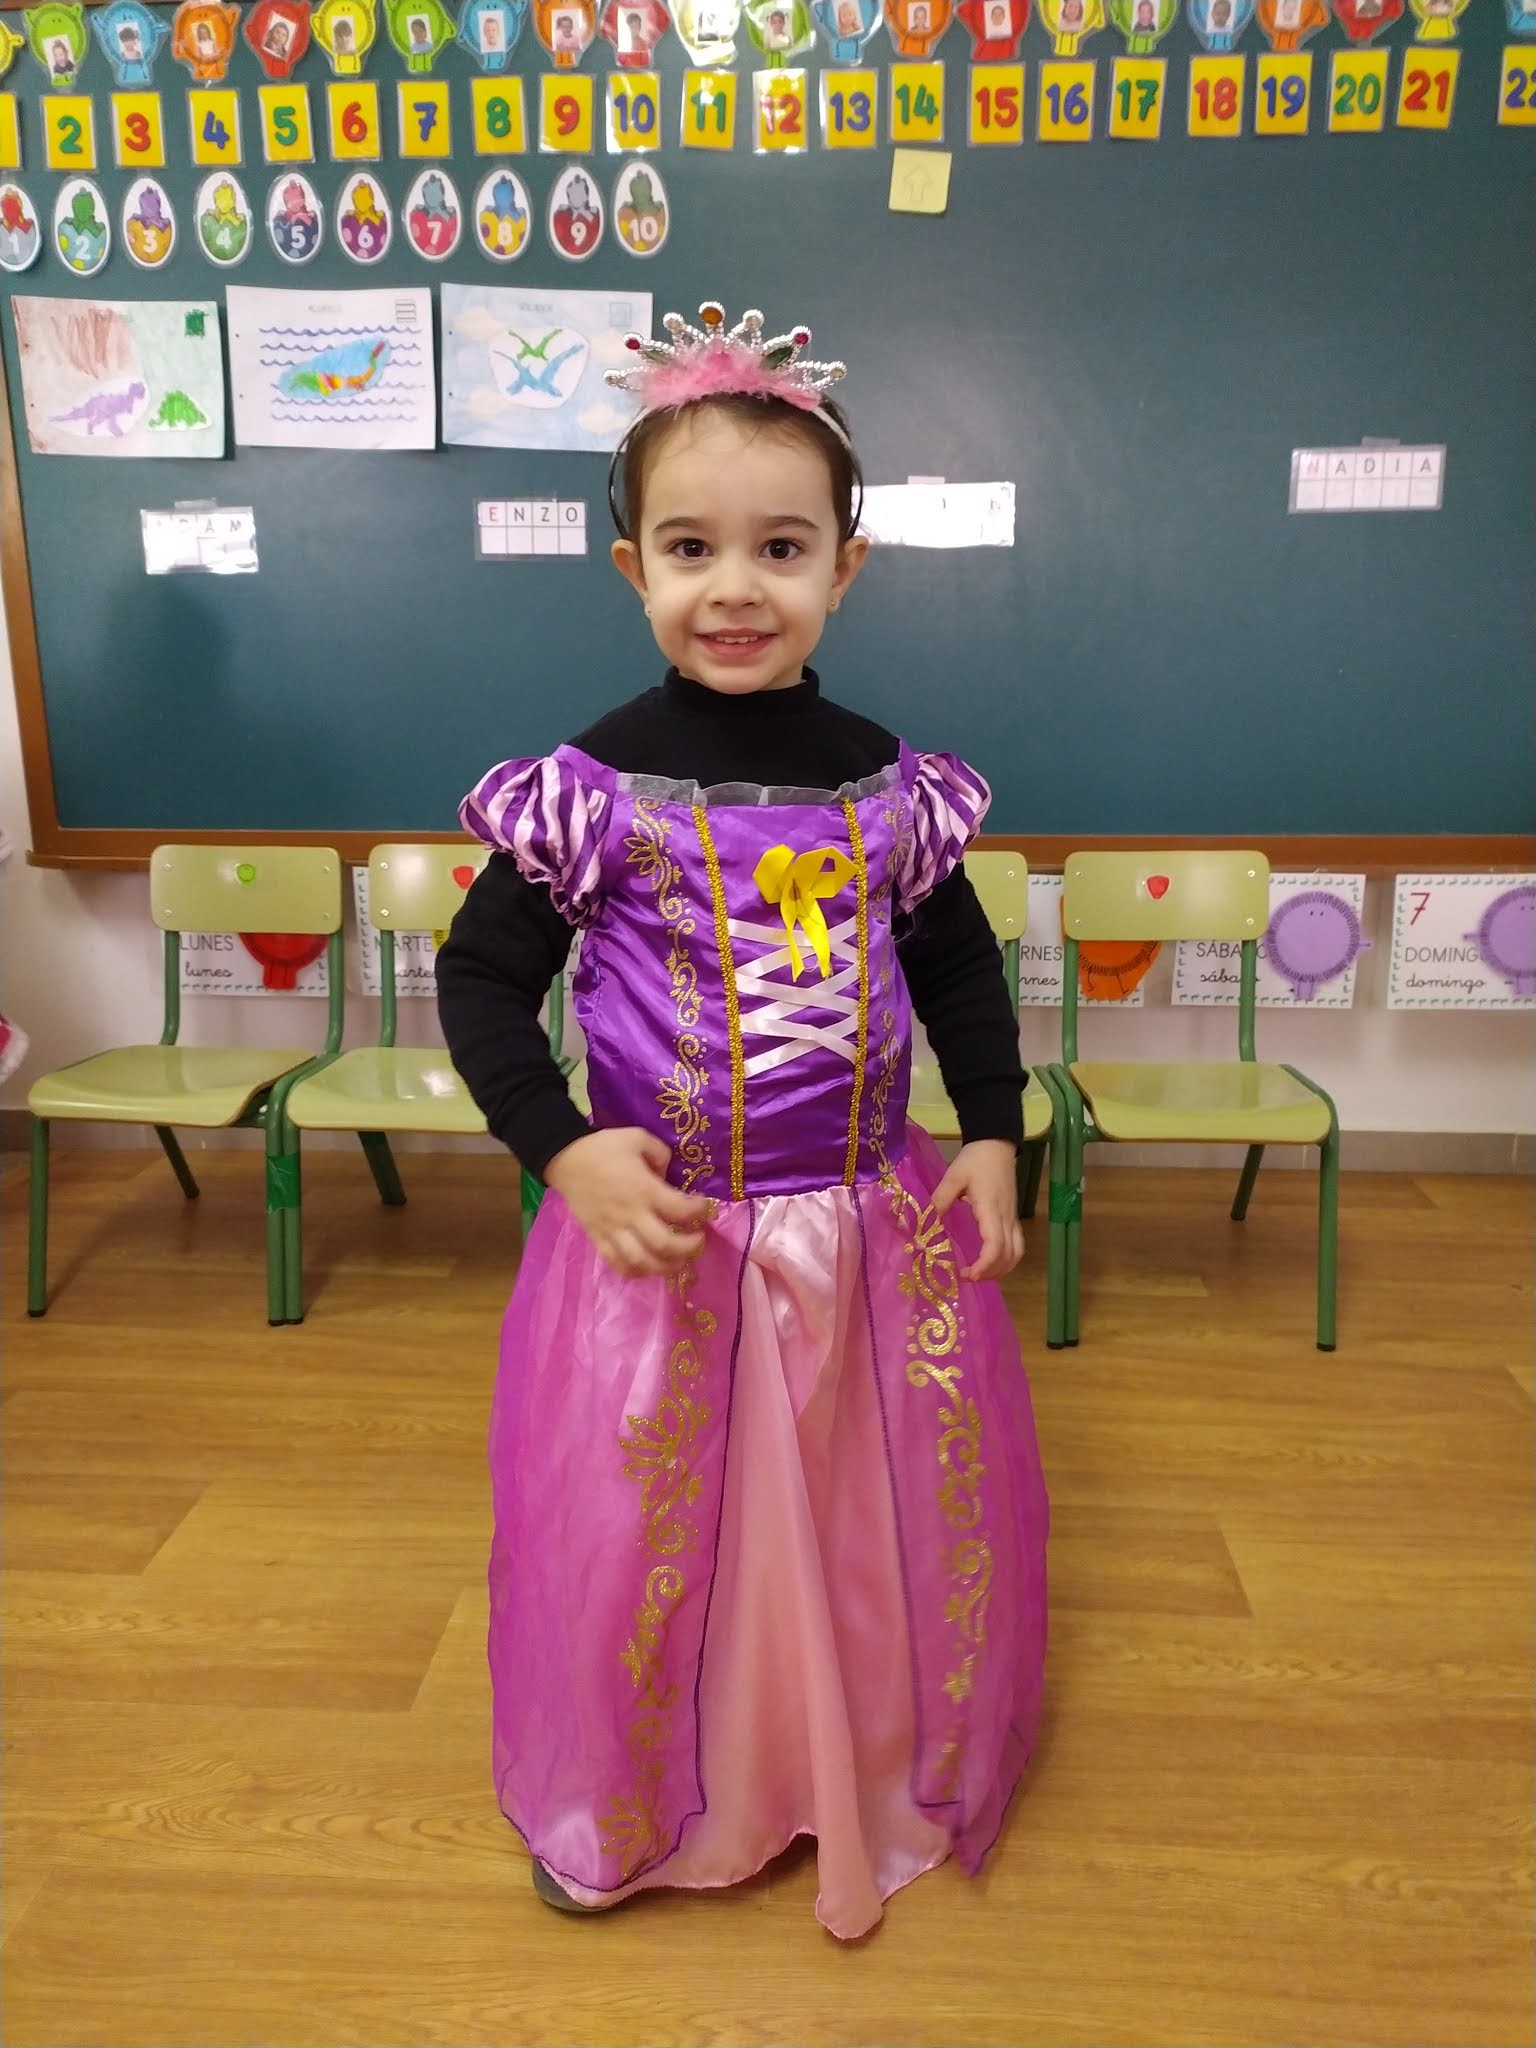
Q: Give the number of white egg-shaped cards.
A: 10